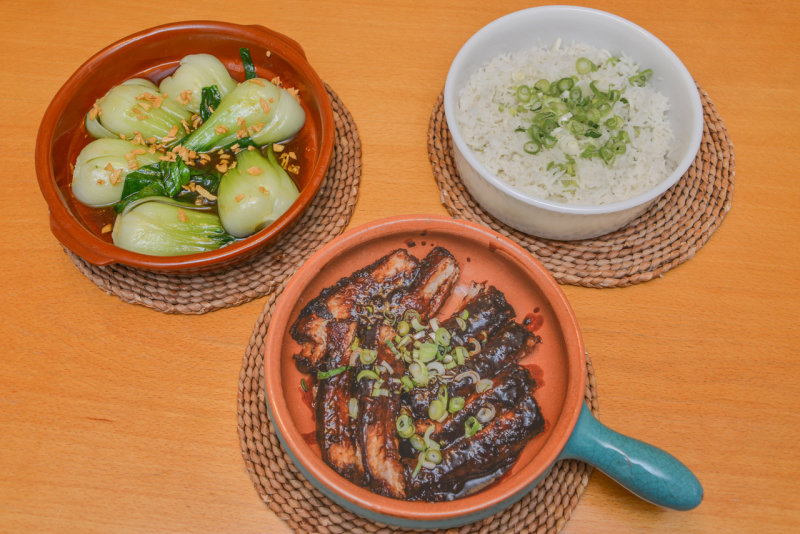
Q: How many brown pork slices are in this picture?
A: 8